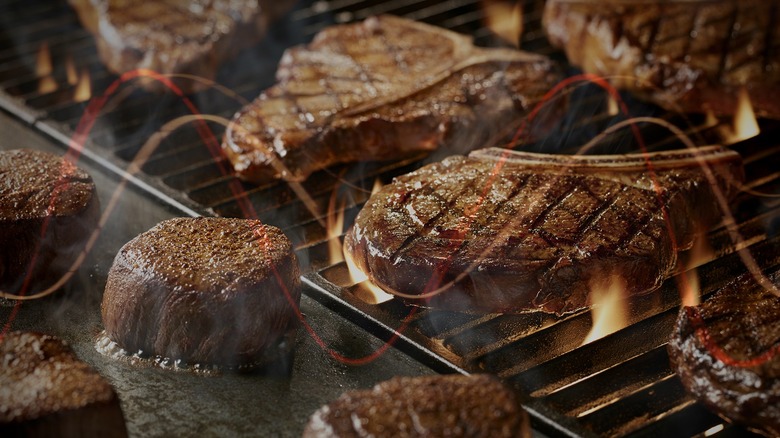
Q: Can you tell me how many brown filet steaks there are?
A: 4